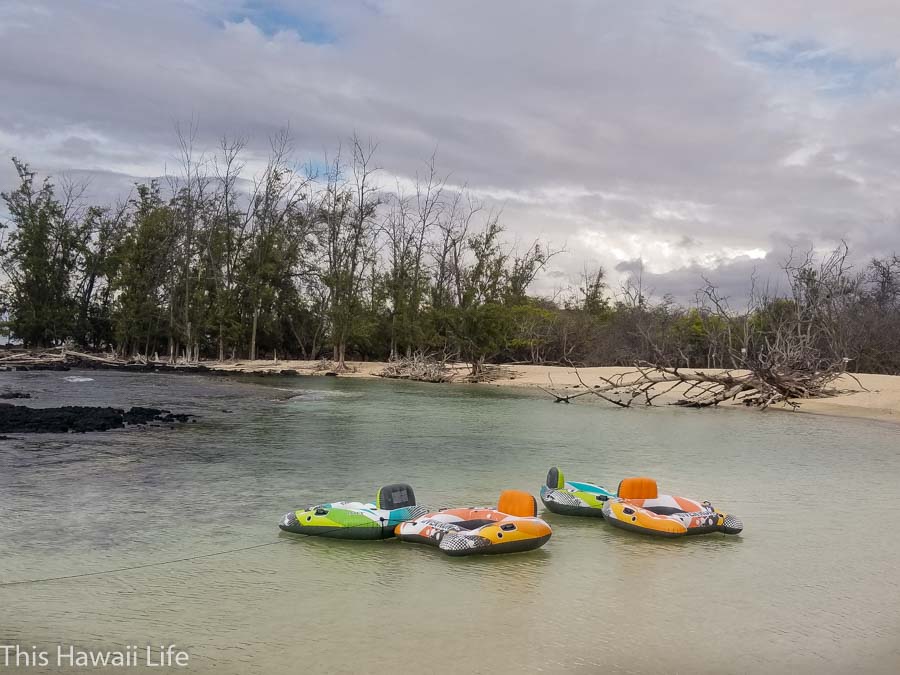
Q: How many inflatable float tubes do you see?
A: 4